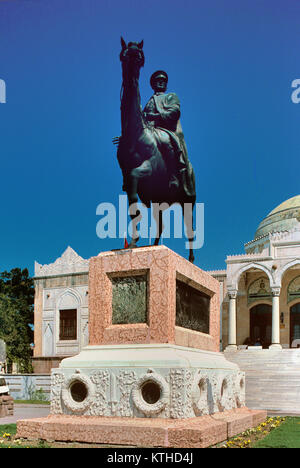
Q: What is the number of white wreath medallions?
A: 5